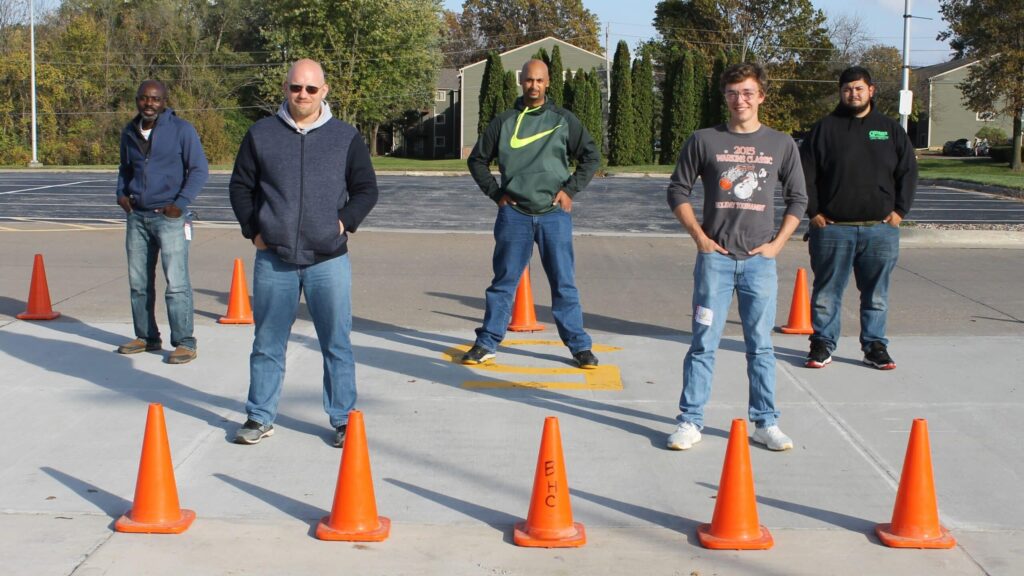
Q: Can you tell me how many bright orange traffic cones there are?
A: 9